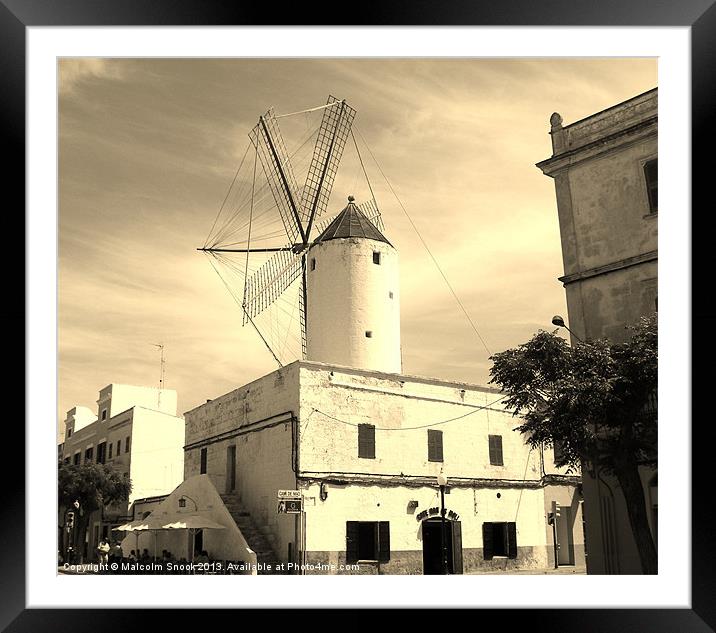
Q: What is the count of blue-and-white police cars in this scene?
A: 0